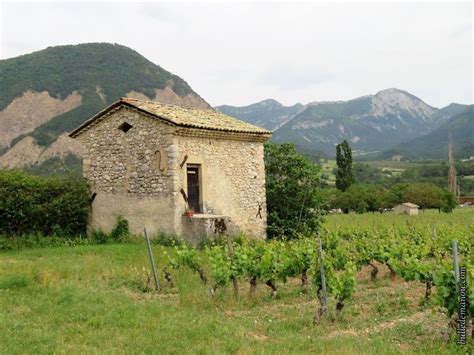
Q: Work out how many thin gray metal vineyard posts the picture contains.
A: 3